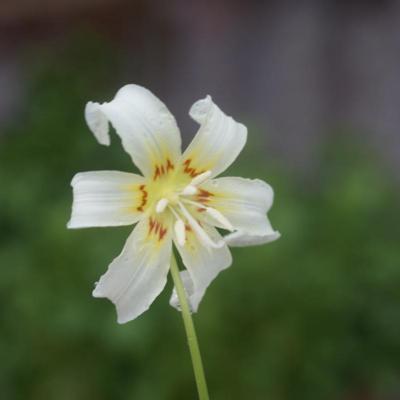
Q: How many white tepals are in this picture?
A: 6